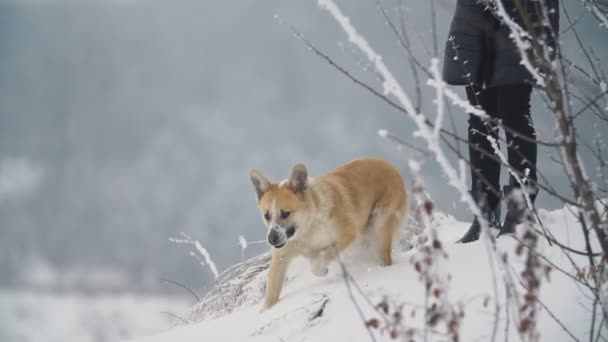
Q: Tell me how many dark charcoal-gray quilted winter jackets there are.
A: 1